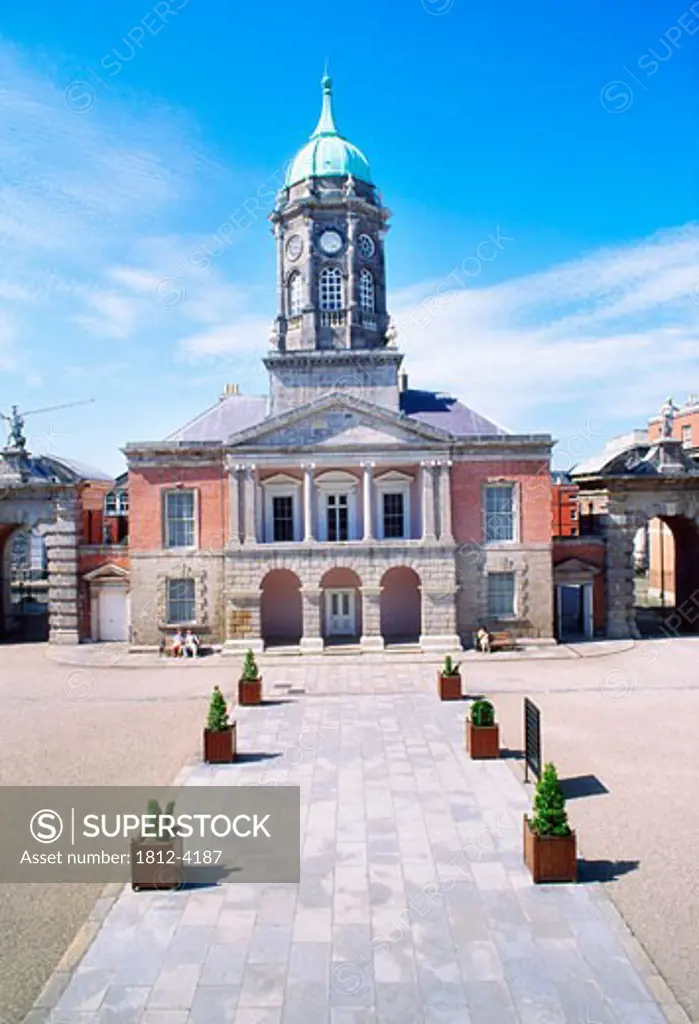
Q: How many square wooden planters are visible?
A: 6